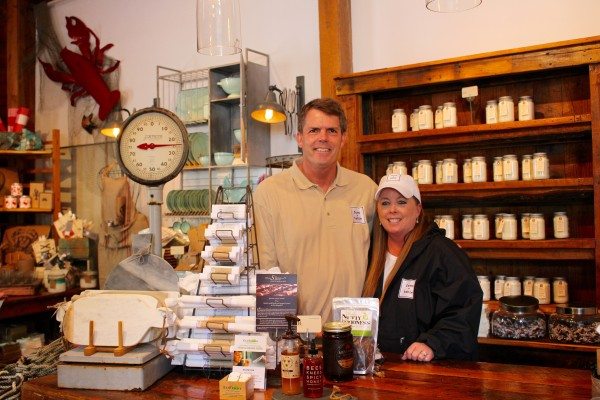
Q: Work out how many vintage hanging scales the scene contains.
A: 1